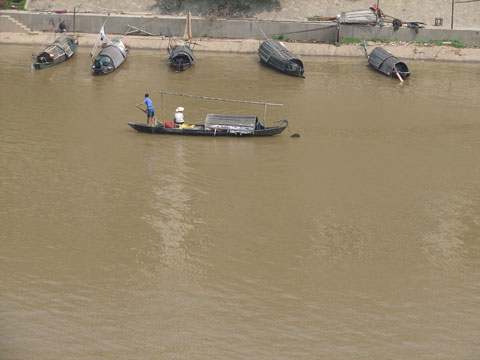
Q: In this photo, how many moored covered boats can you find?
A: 5